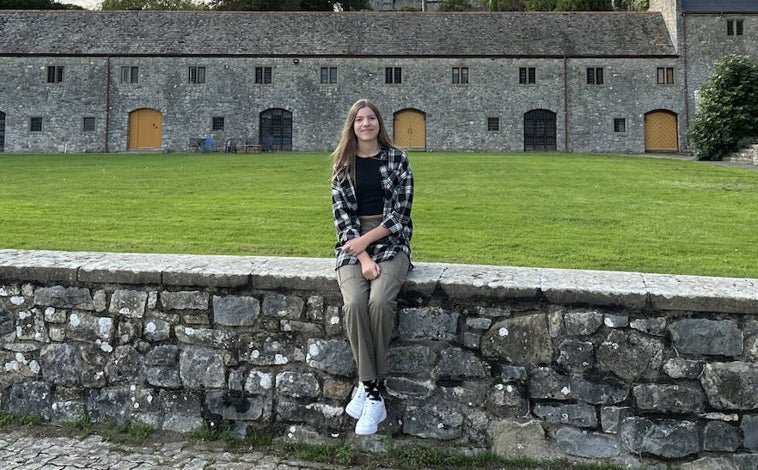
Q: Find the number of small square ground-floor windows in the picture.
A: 5